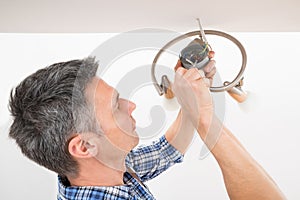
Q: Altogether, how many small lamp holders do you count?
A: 2